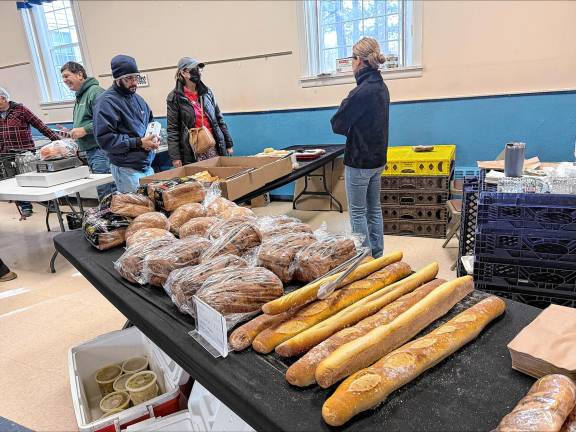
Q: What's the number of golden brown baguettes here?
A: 7